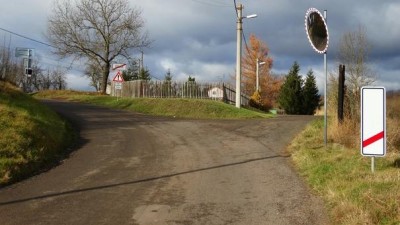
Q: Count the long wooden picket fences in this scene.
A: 1